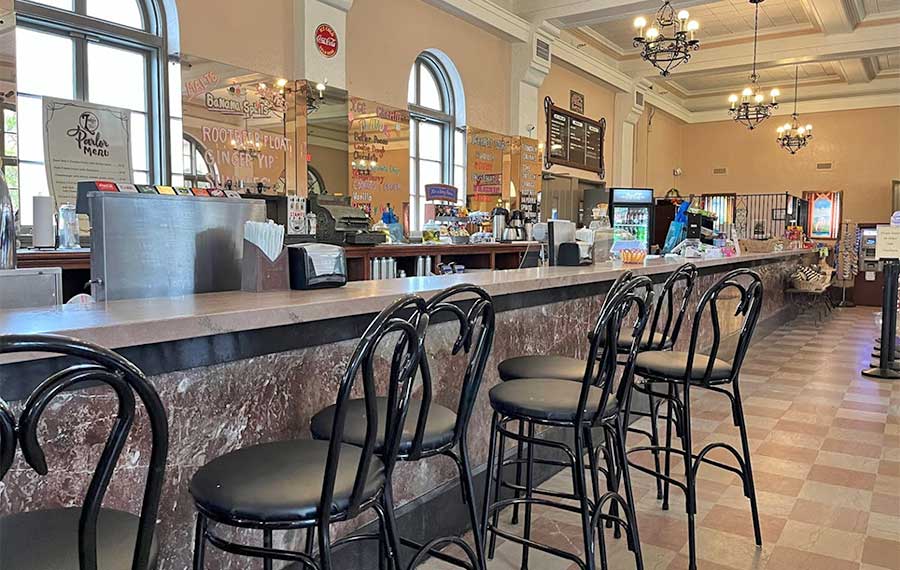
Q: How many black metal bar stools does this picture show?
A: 7